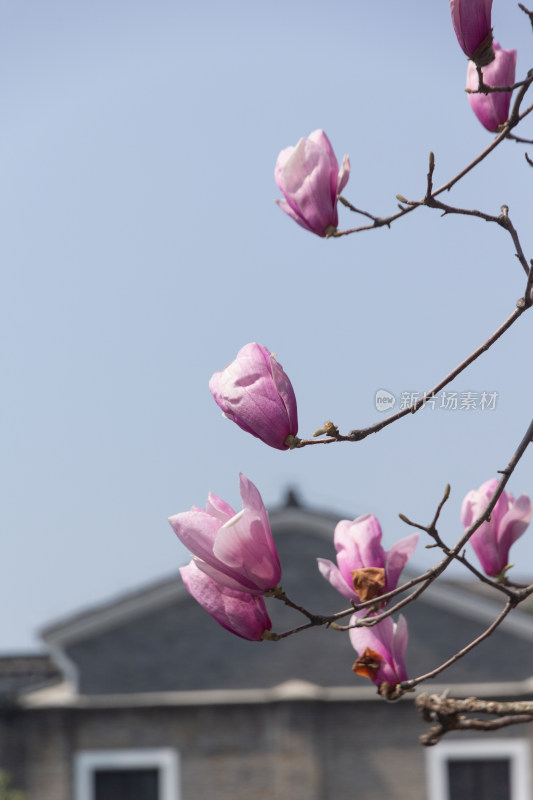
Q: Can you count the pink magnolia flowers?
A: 9